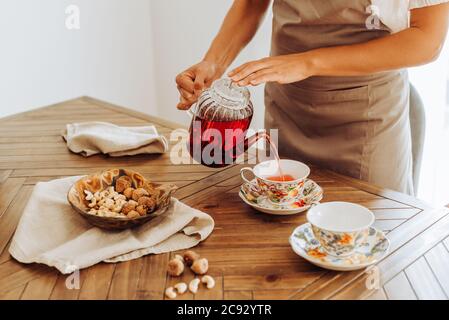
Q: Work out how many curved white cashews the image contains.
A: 4